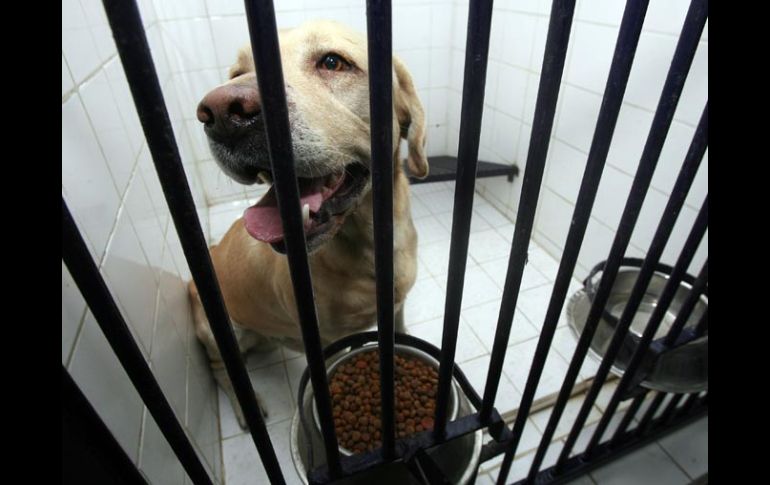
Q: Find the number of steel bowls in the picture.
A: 2